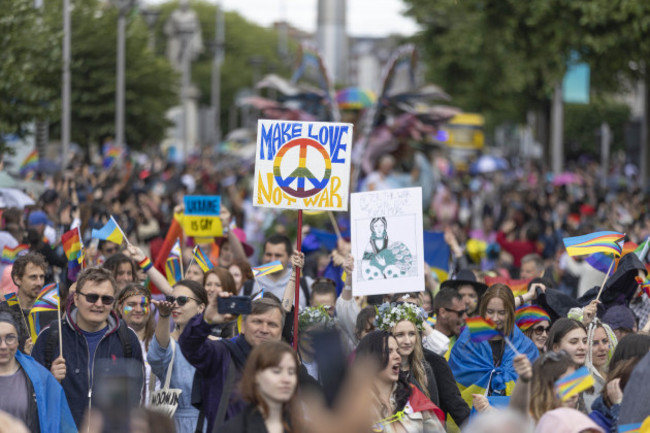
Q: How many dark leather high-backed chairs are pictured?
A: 0